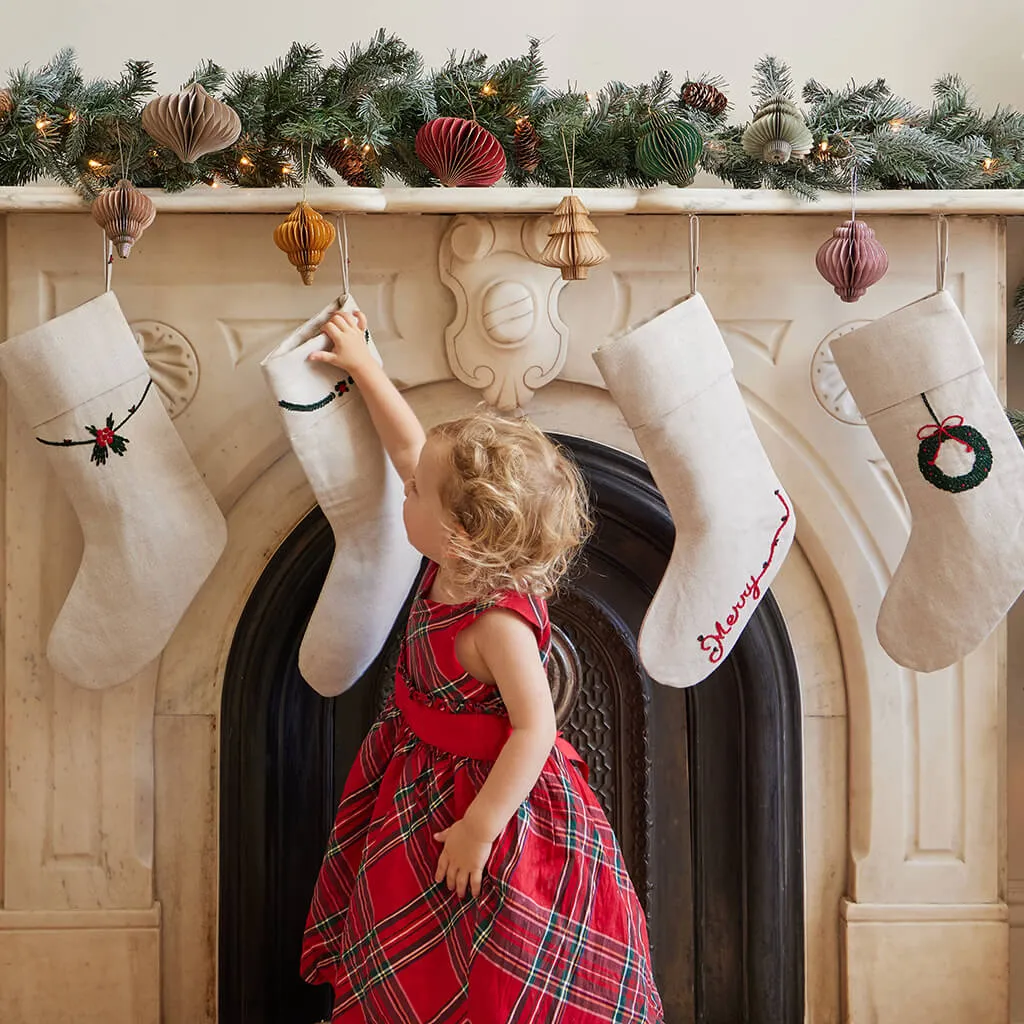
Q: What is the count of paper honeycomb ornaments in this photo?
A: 8